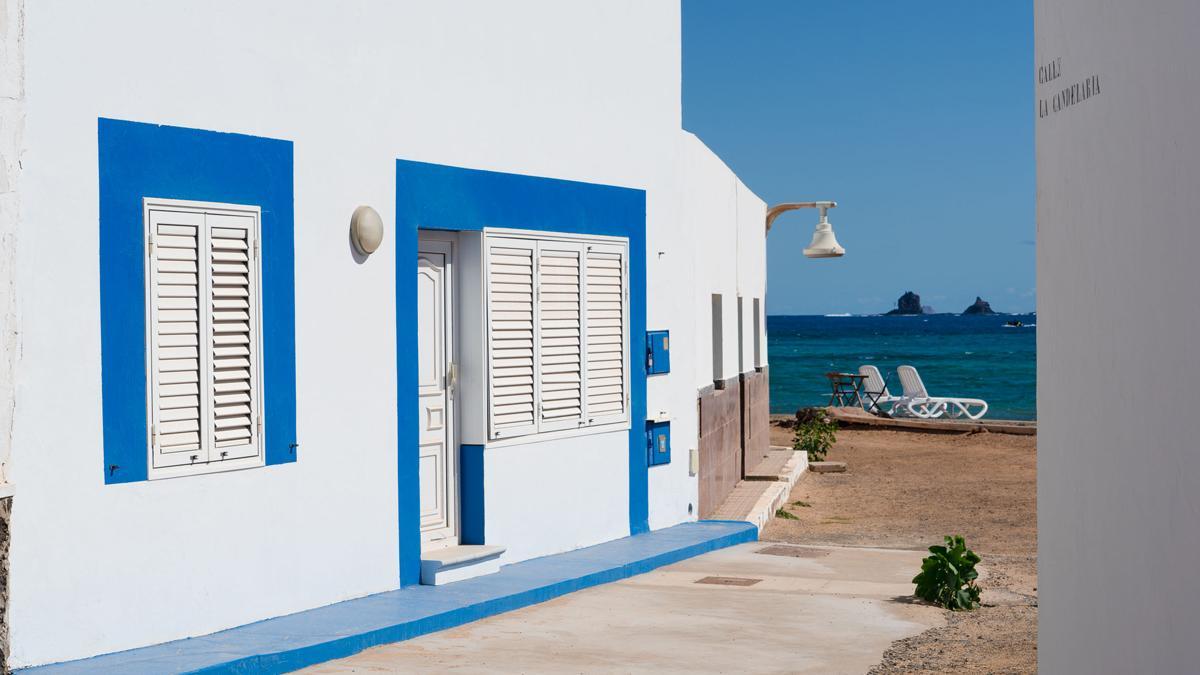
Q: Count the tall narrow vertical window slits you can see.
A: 3